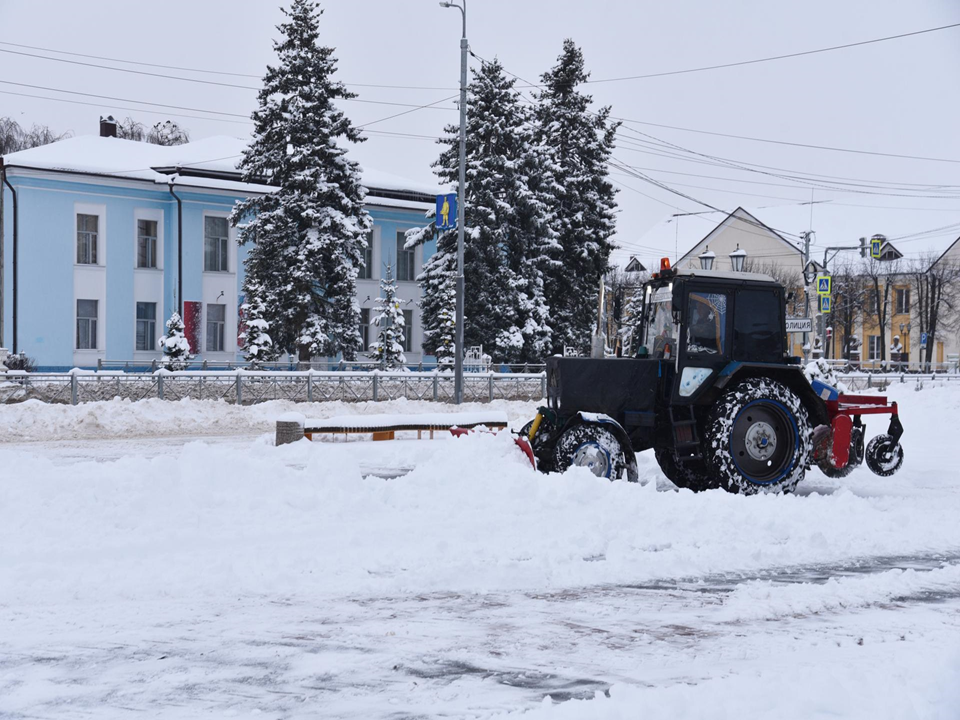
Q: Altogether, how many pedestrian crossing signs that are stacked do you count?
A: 2